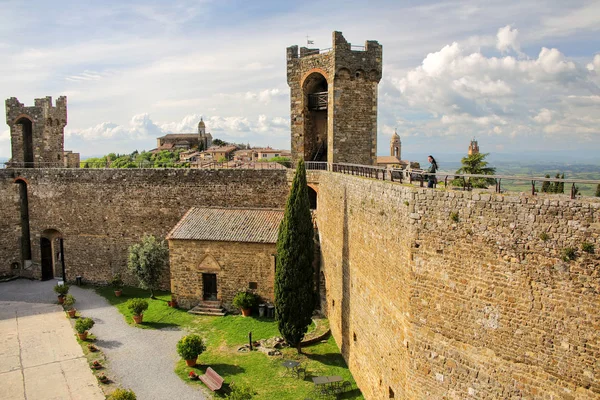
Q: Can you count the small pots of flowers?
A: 4